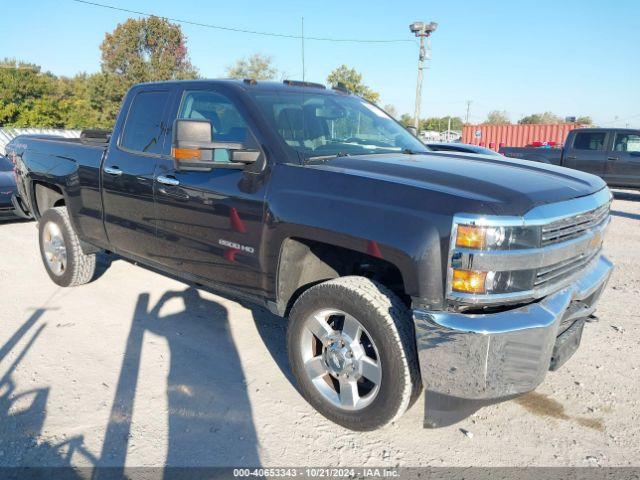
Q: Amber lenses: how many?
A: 3